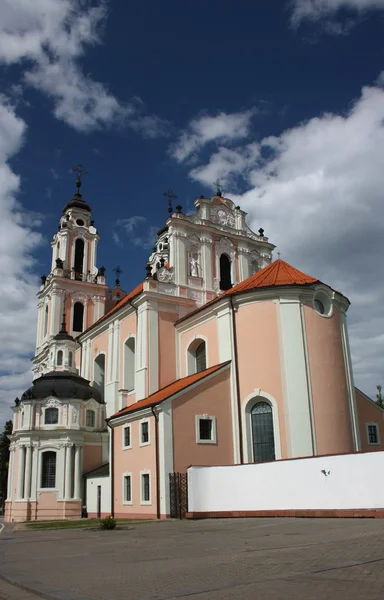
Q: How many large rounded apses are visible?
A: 1